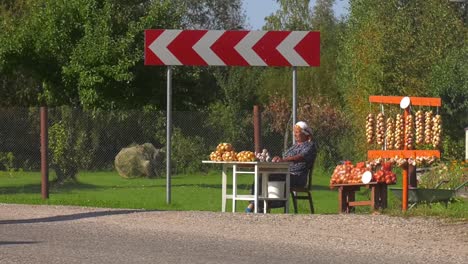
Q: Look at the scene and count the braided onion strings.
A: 8